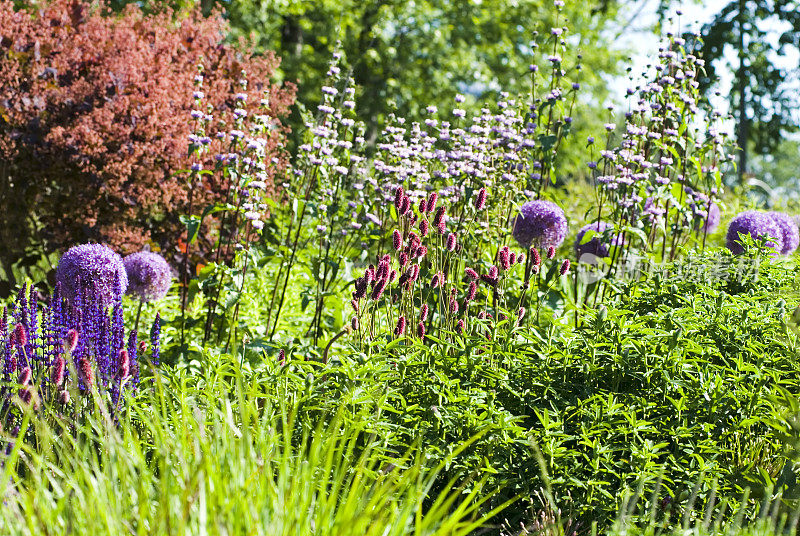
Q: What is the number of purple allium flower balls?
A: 7